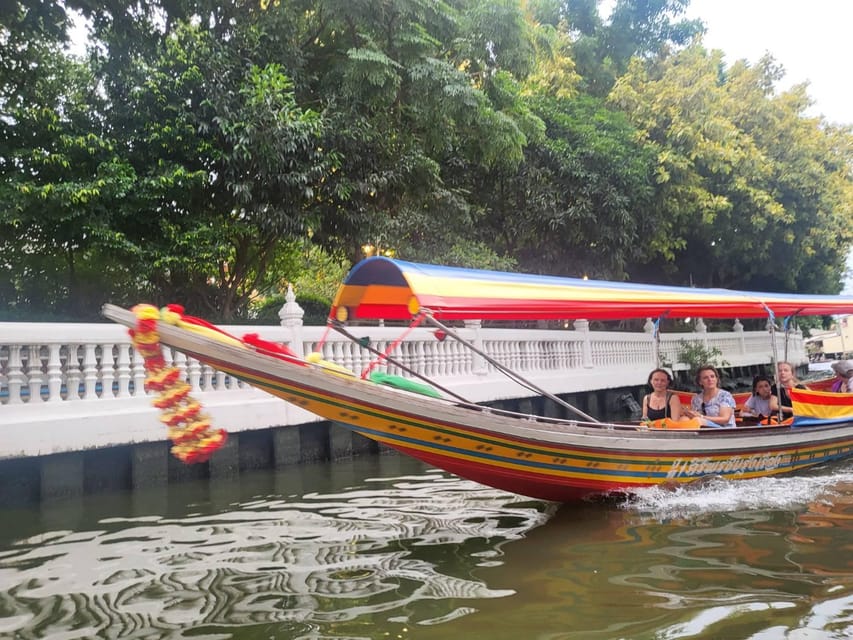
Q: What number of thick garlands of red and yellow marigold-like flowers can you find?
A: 1